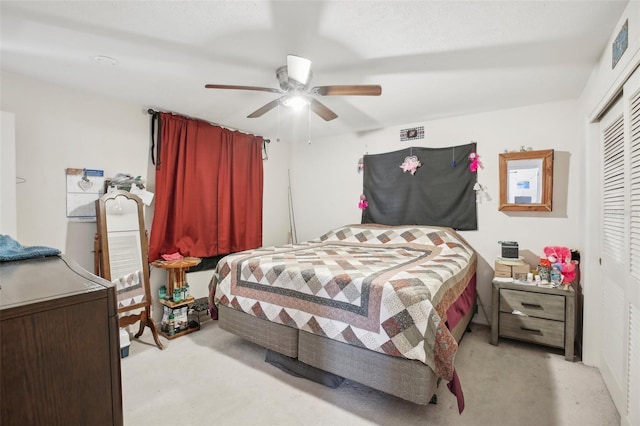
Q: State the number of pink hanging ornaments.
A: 3